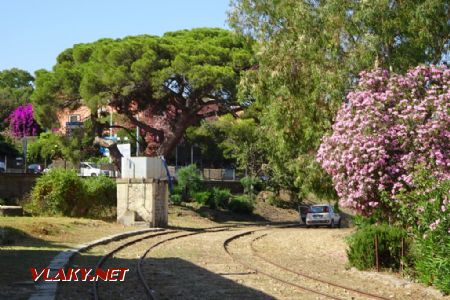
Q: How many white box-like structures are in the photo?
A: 1